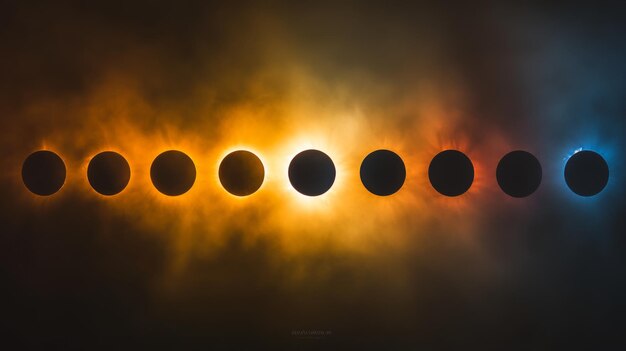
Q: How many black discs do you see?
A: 9